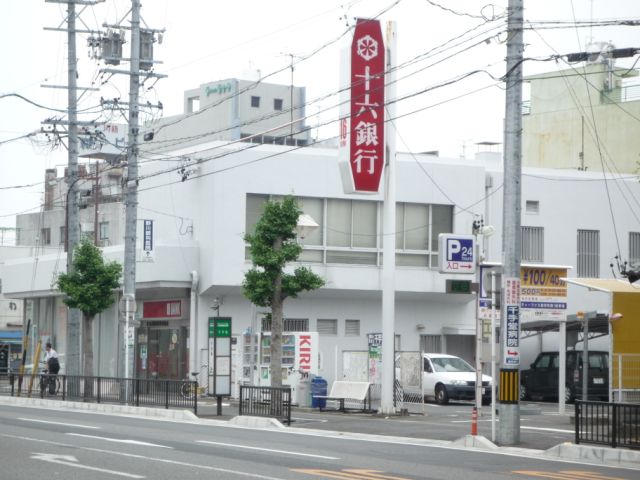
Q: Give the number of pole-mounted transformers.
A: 2